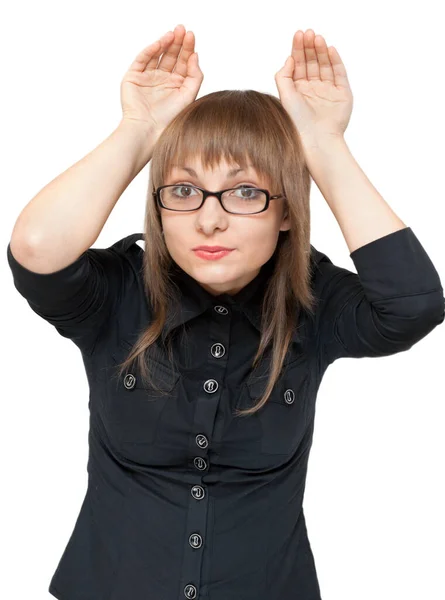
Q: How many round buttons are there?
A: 10